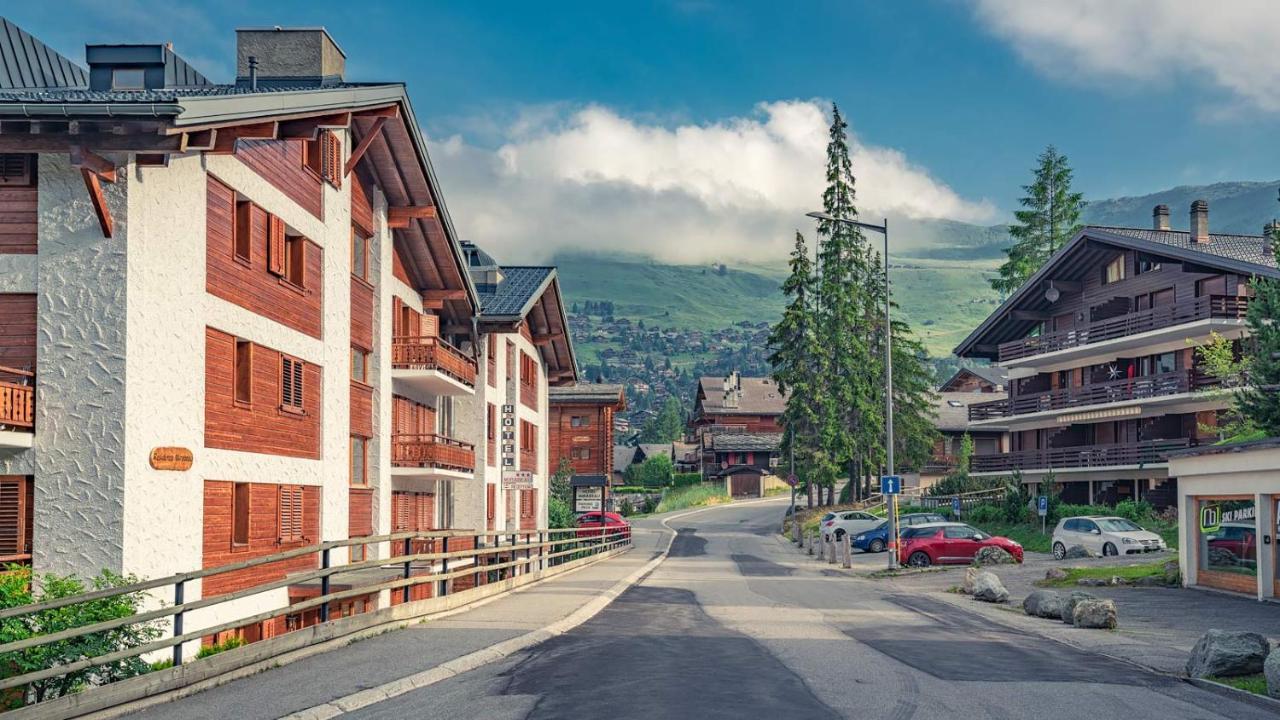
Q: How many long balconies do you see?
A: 3